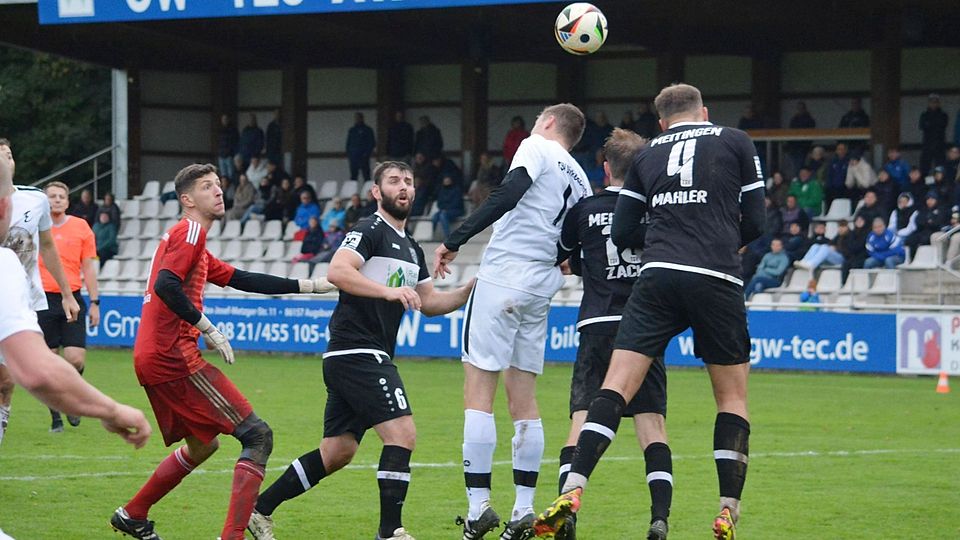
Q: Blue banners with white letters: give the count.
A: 2